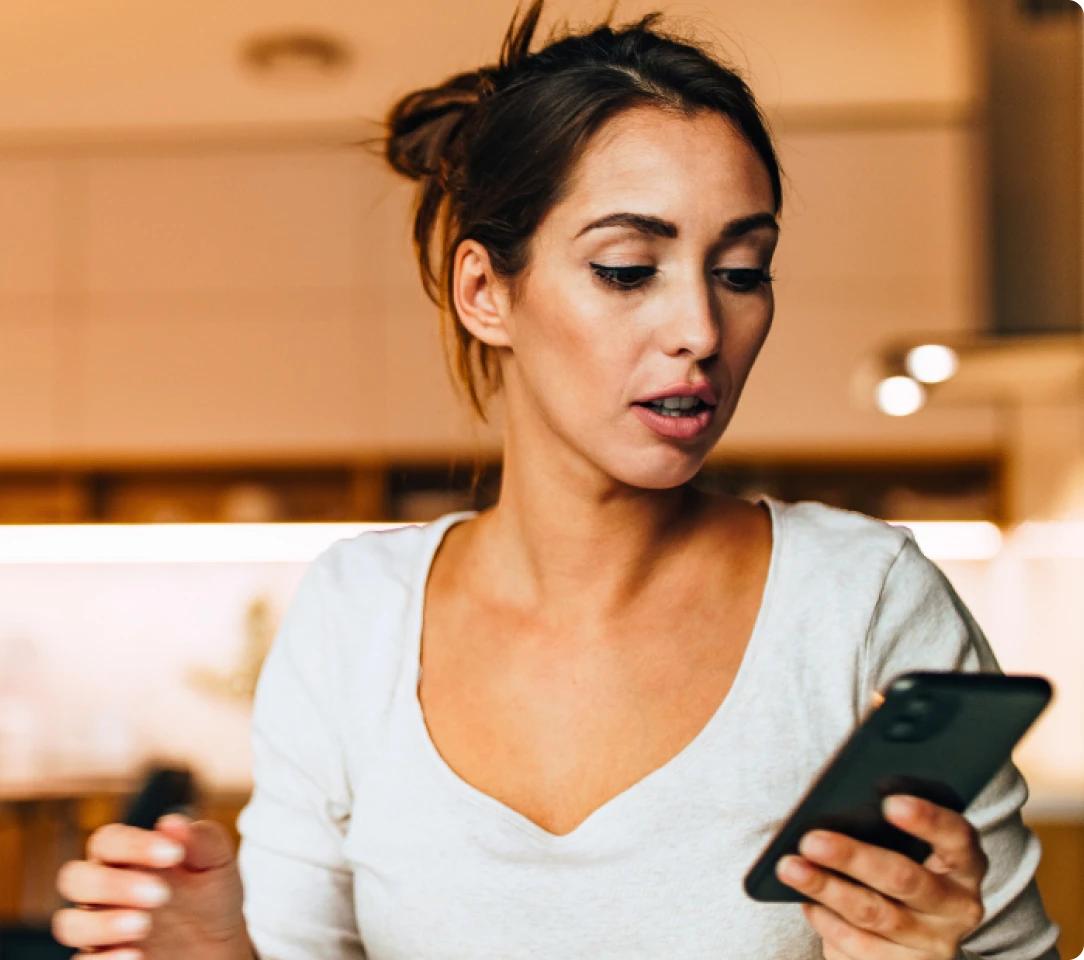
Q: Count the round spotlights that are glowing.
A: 2